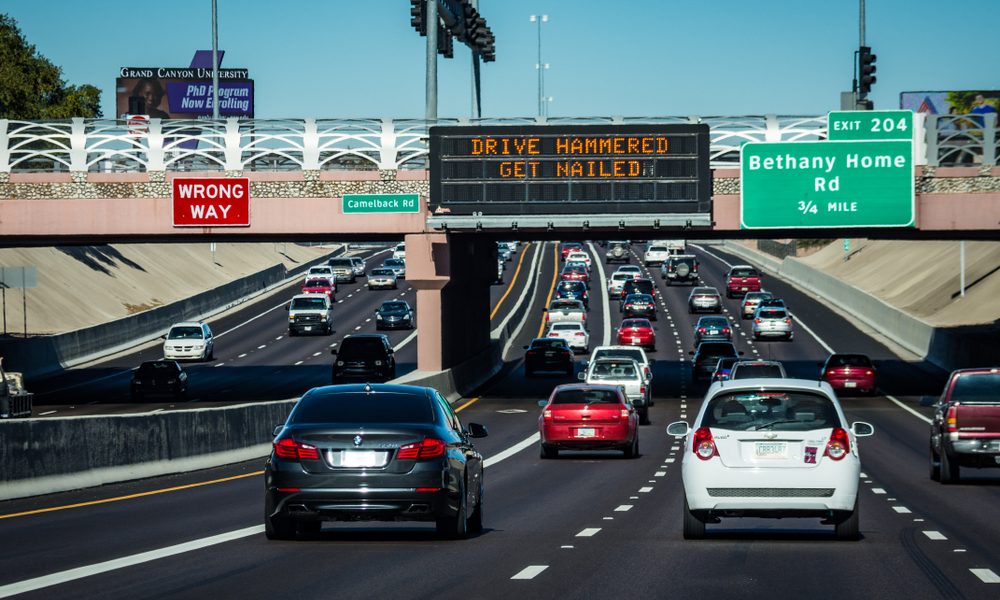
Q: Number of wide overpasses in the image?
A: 1